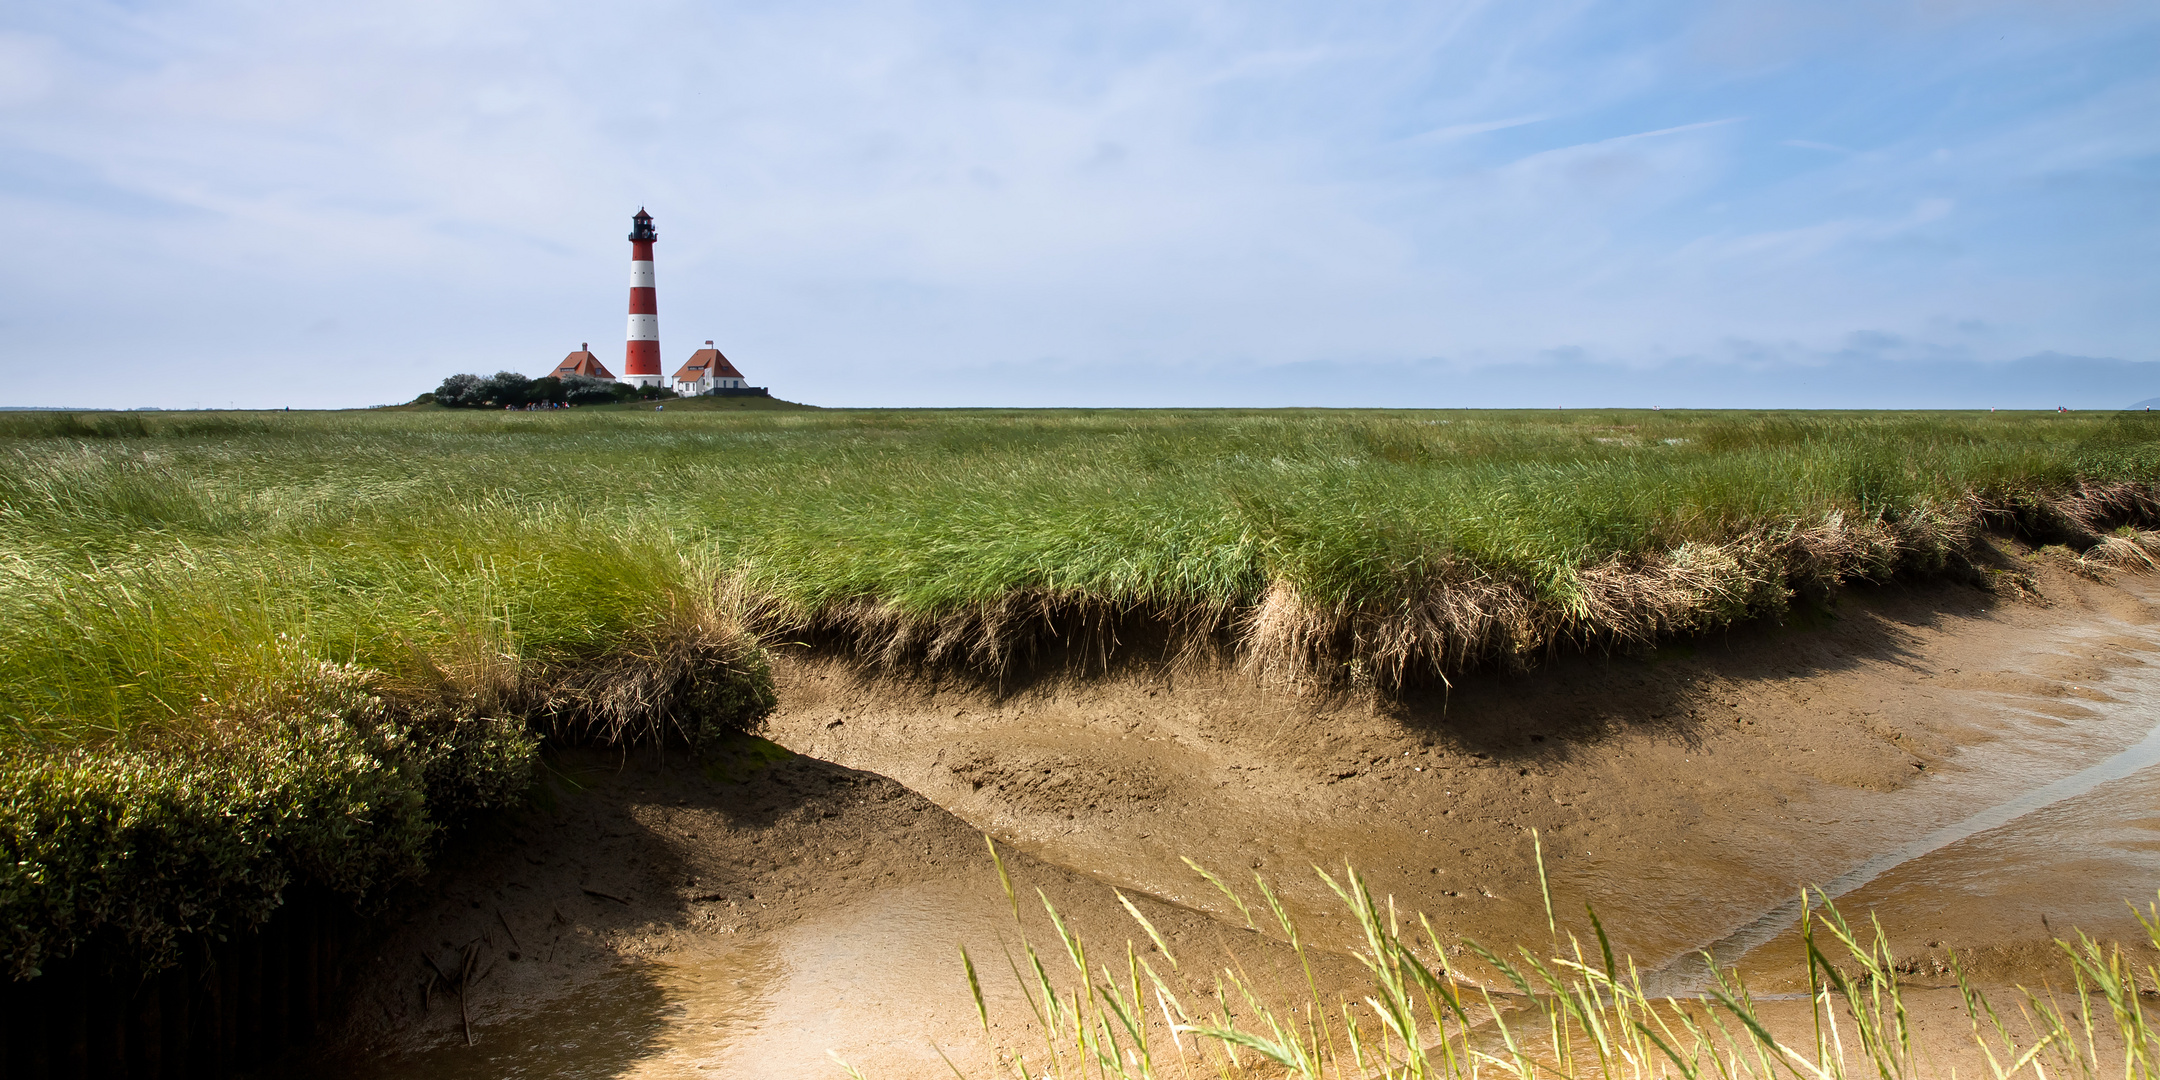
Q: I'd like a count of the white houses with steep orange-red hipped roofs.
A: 2